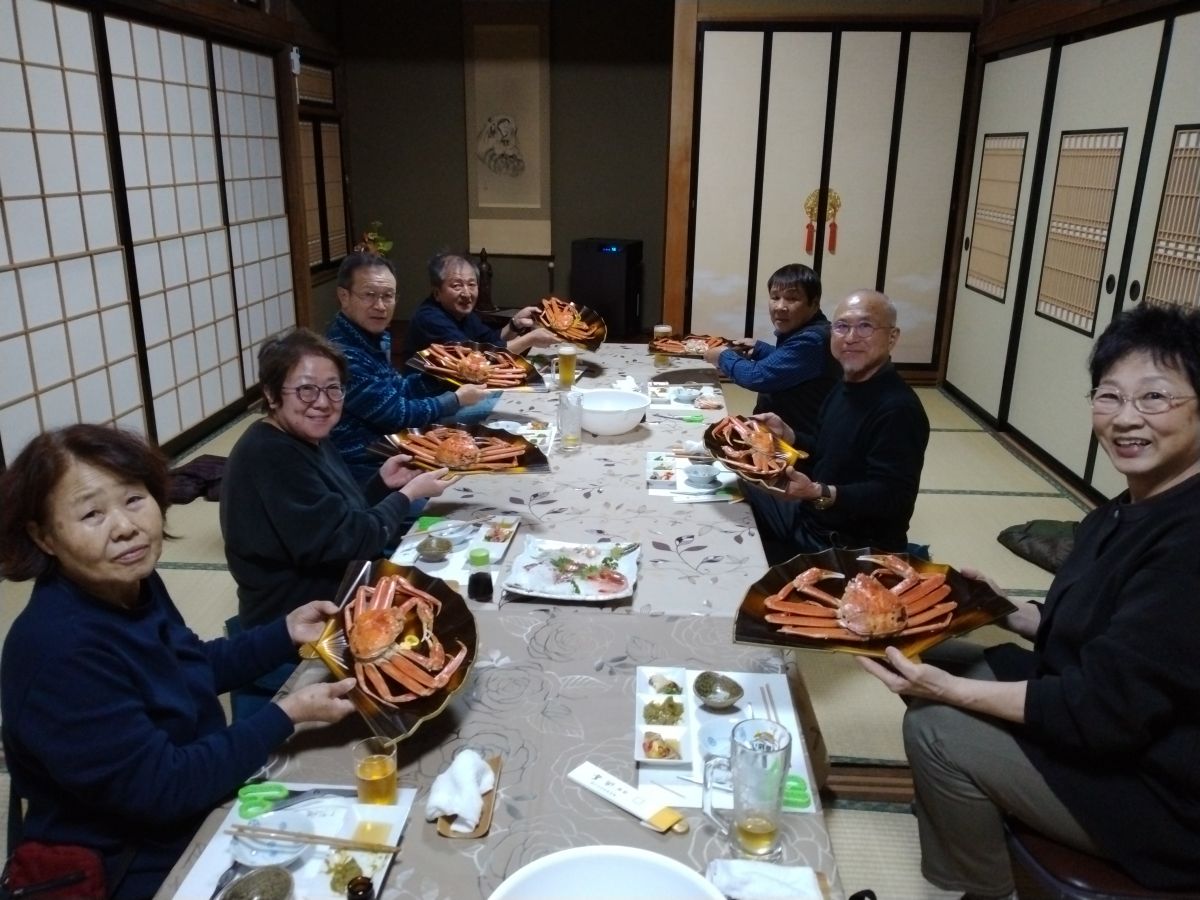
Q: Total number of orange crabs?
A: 7